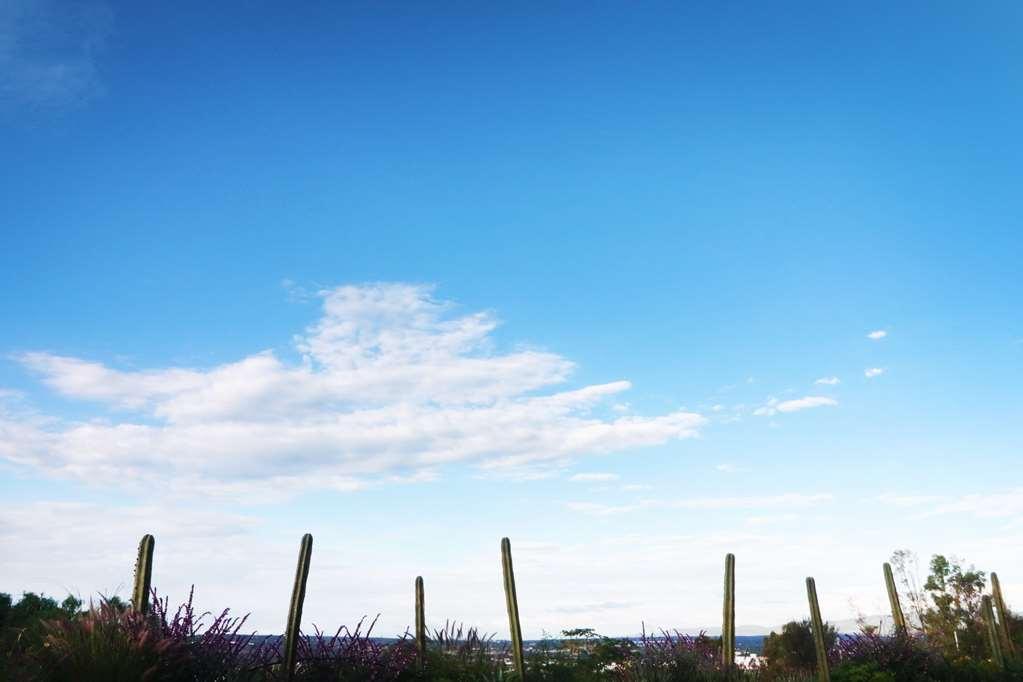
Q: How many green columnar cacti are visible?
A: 9